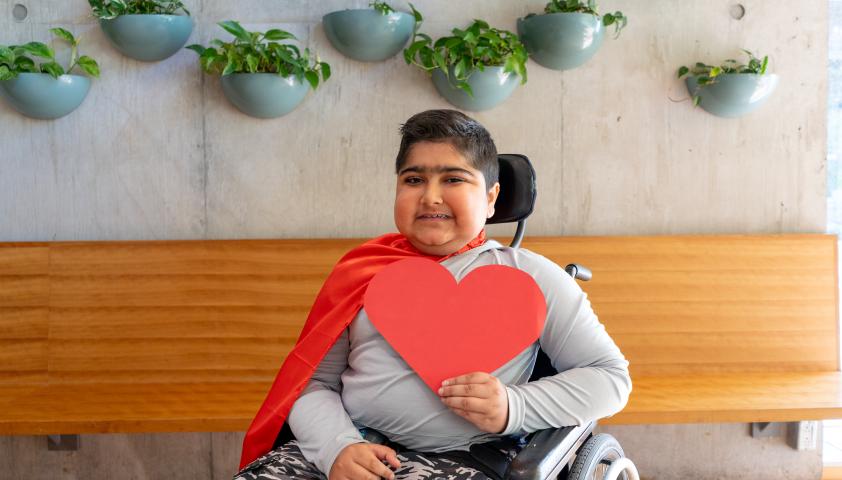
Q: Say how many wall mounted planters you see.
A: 7